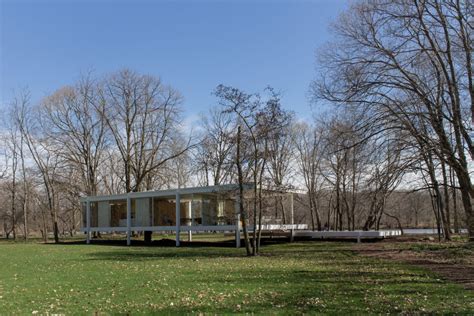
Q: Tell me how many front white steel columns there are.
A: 4